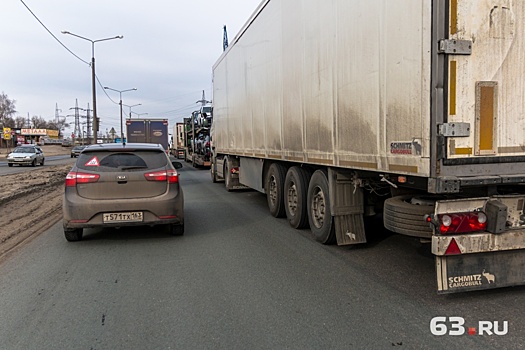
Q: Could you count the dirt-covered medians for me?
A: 1